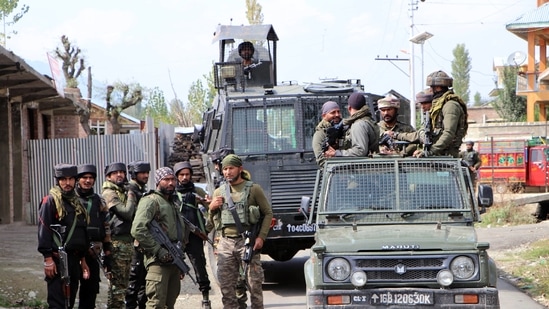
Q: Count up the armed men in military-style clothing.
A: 15